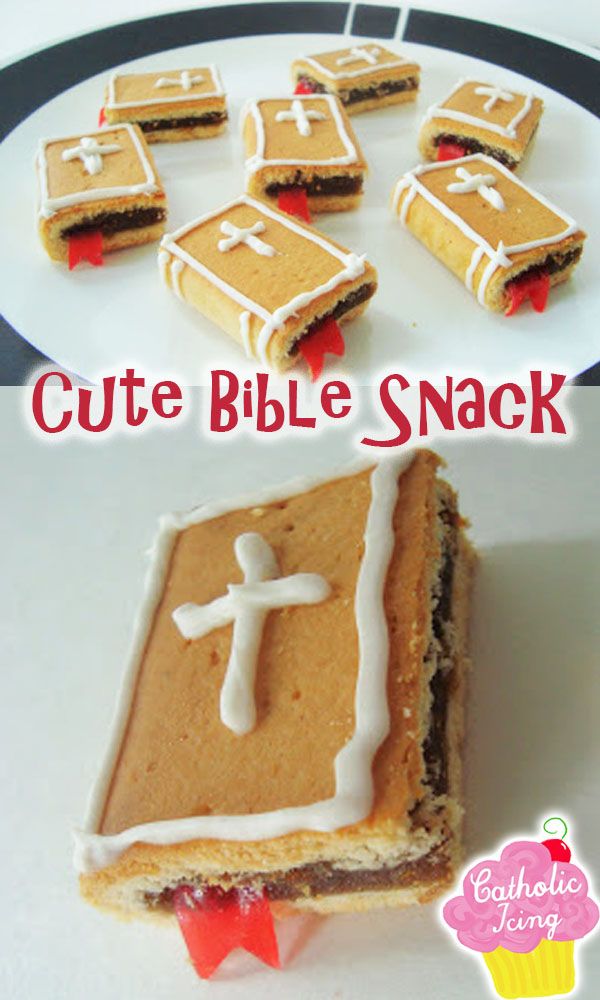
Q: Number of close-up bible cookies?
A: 1